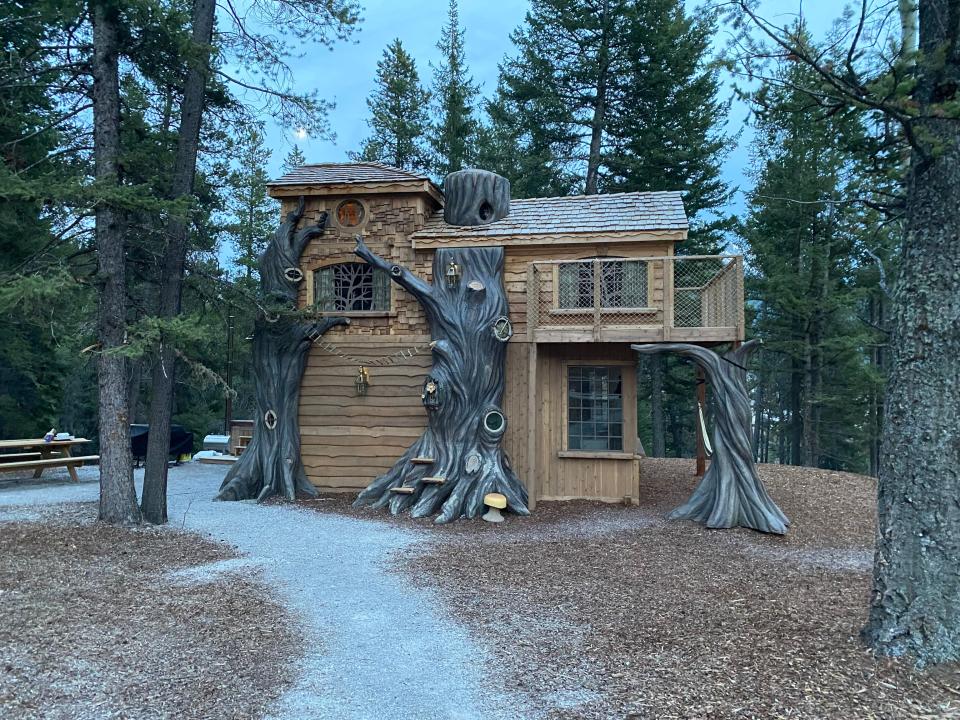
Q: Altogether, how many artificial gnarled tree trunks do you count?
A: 3